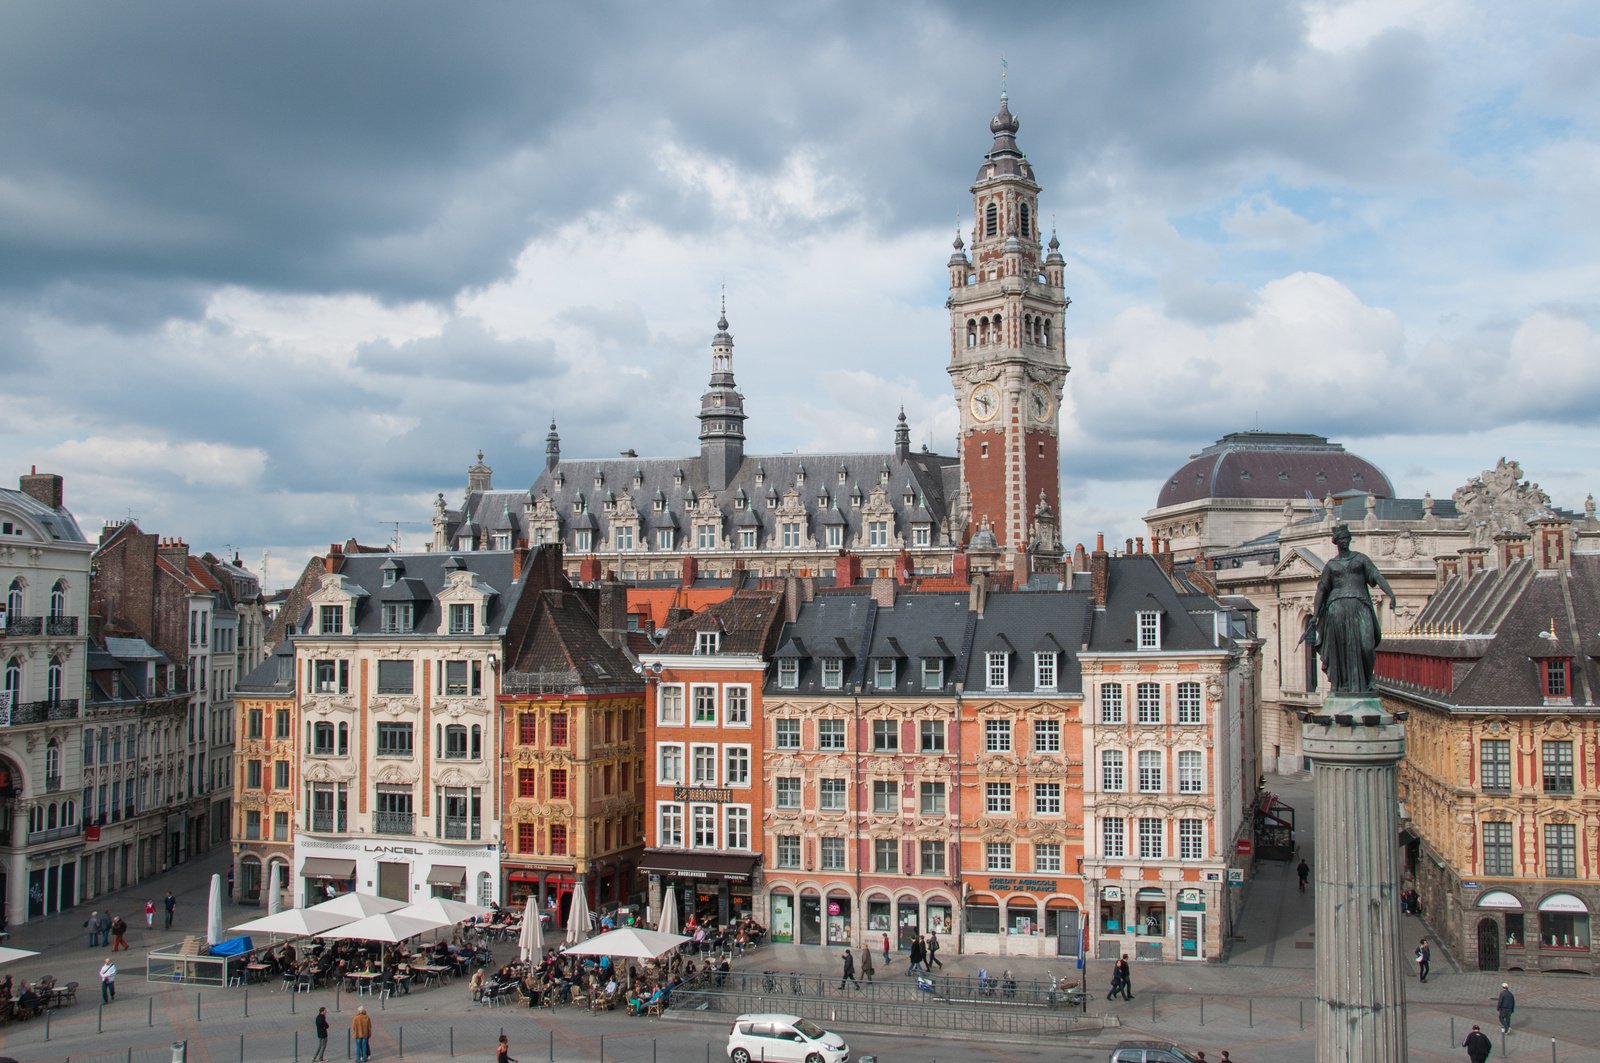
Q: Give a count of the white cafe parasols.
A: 11